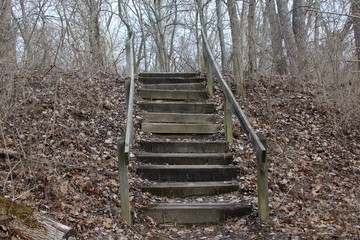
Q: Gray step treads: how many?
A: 12